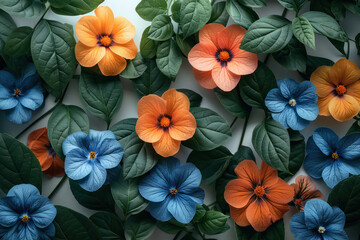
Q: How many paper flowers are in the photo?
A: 14